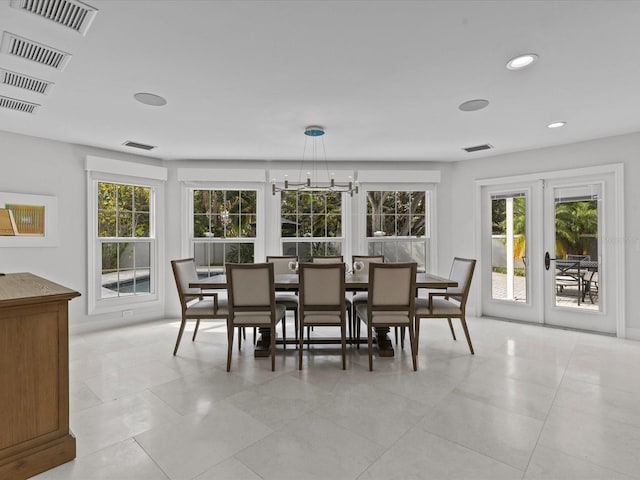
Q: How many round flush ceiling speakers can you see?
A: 2